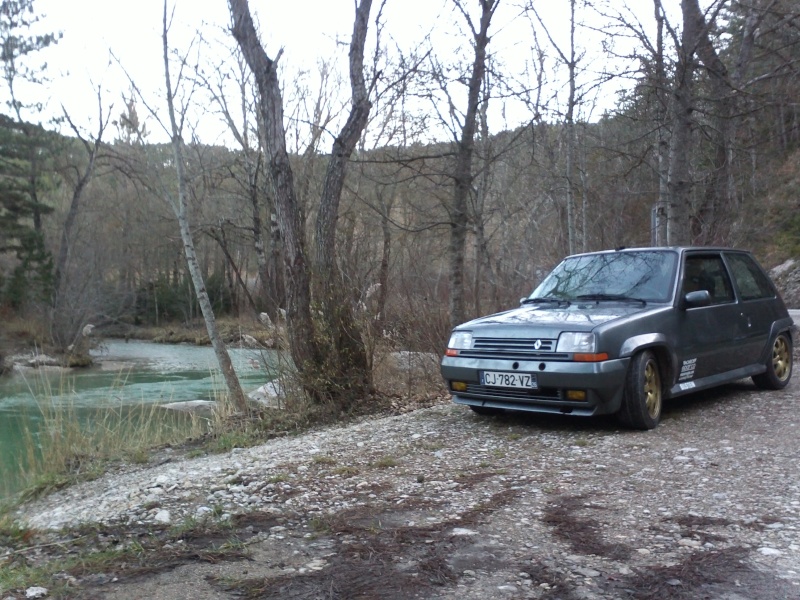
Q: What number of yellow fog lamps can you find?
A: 2